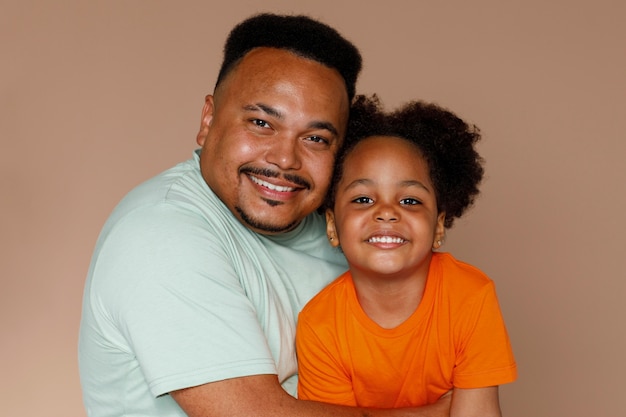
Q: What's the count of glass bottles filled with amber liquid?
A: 0